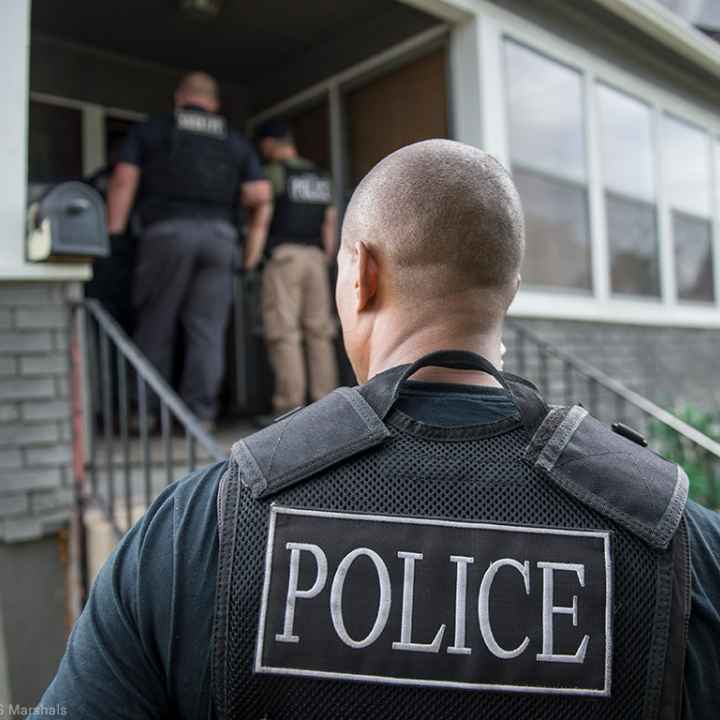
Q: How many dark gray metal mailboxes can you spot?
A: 1